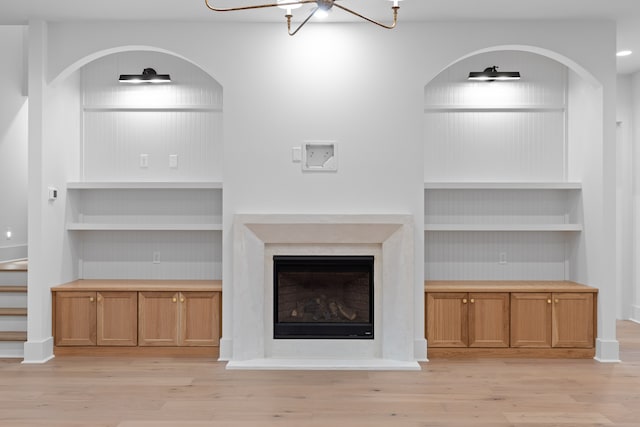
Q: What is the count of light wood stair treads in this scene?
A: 4